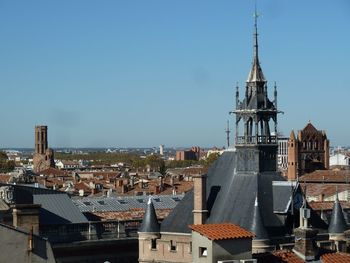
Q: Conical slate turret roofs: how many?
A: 3